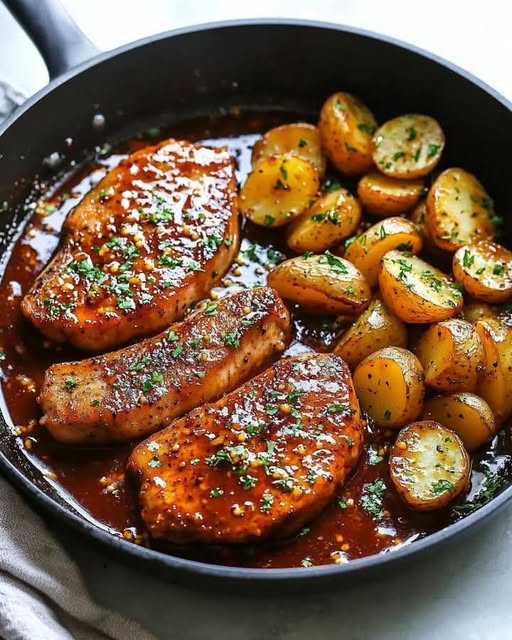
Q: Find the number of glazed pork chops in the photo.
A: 3